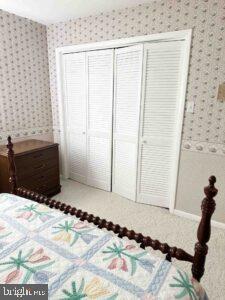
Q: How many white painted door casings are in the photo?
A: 1